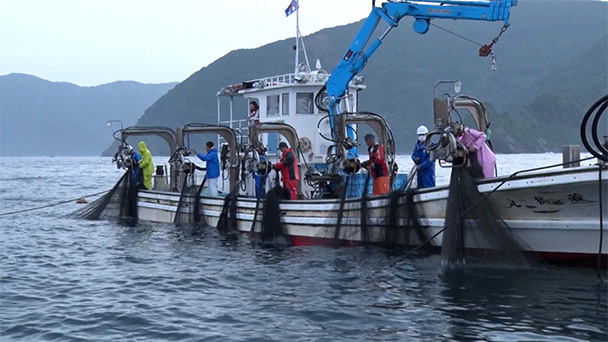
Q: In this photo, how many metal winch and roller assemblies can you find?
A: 5